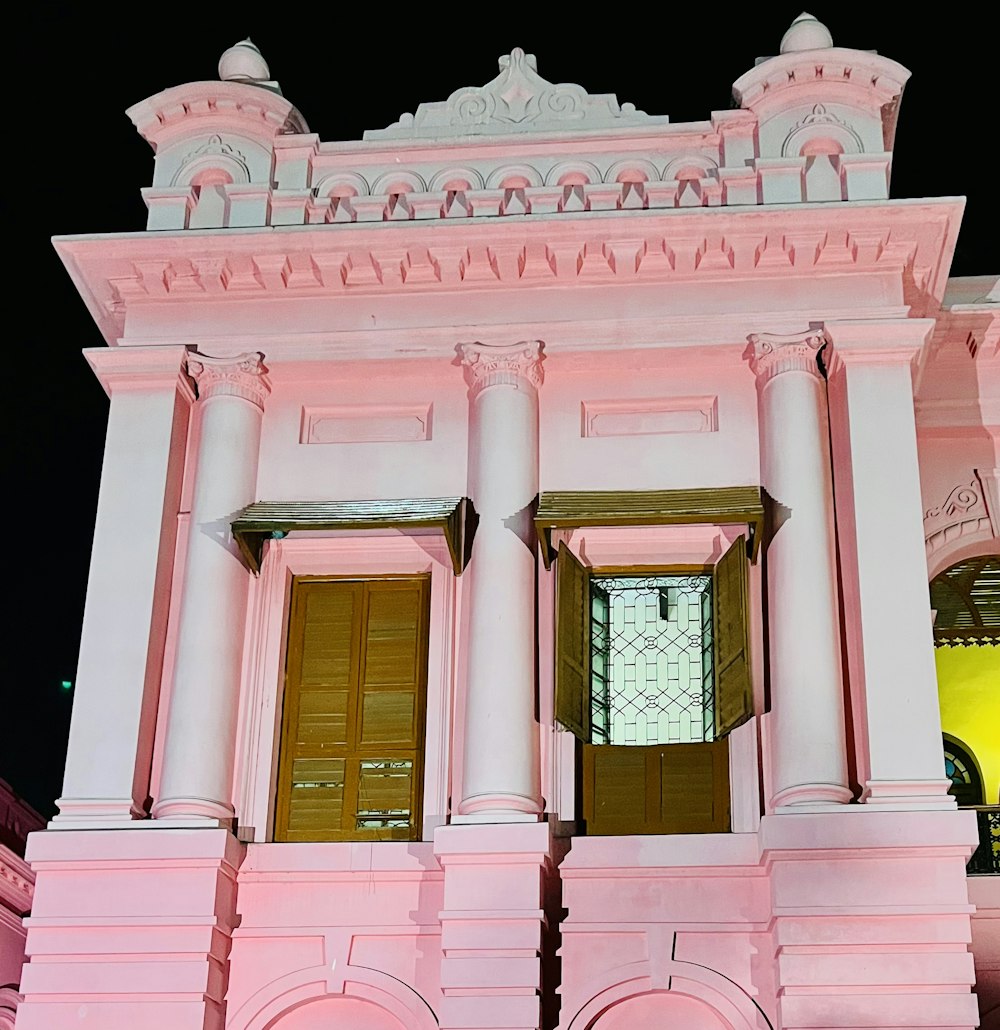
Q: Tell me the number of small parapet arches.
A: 7